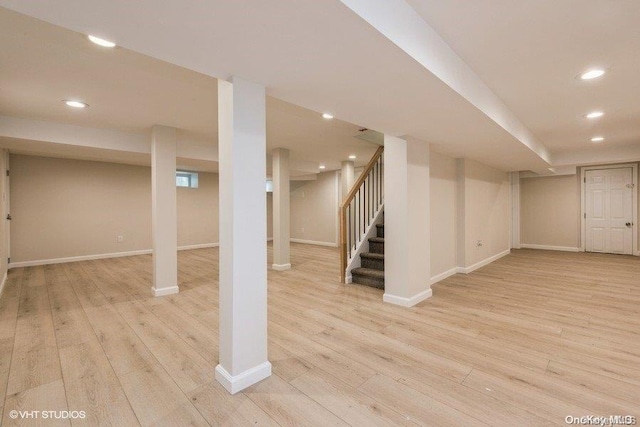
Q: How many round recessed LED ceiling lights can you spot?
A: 8